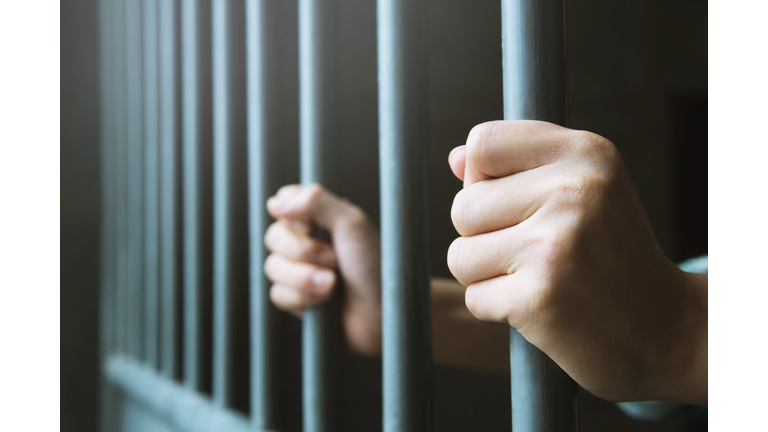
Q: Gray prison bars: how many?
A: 11